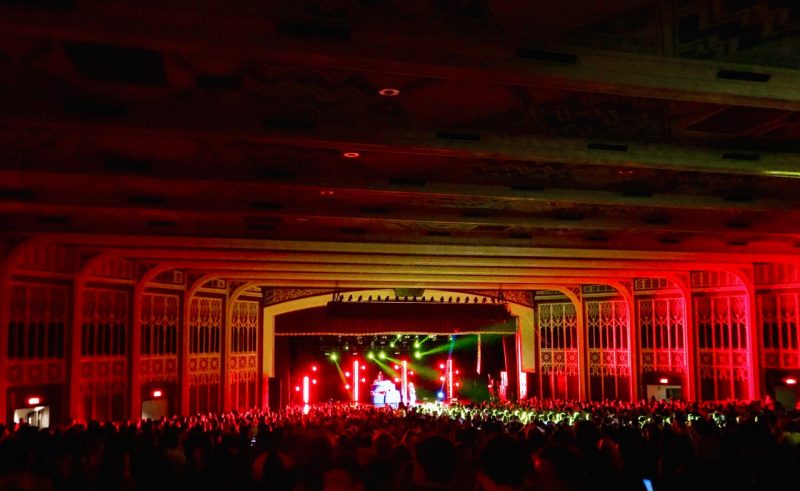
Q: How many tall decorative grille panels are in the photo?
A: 10